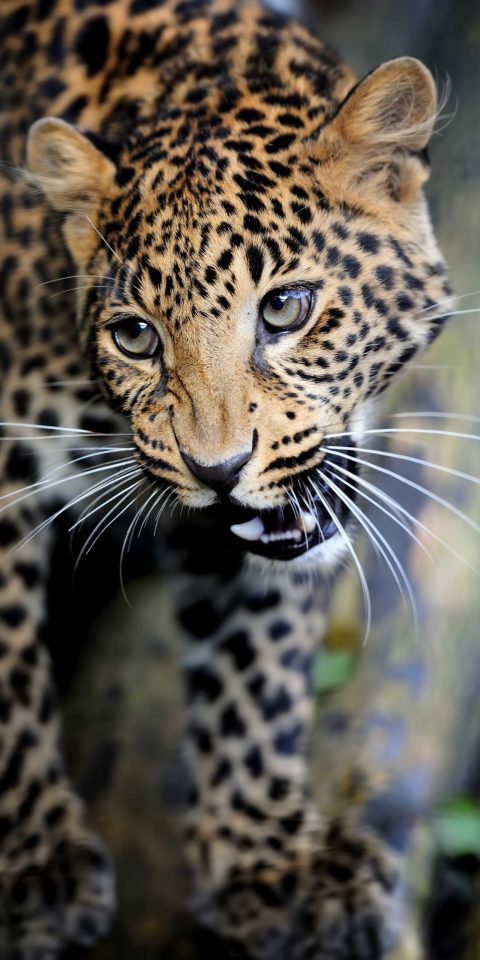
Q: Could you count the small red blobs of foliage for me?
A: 0